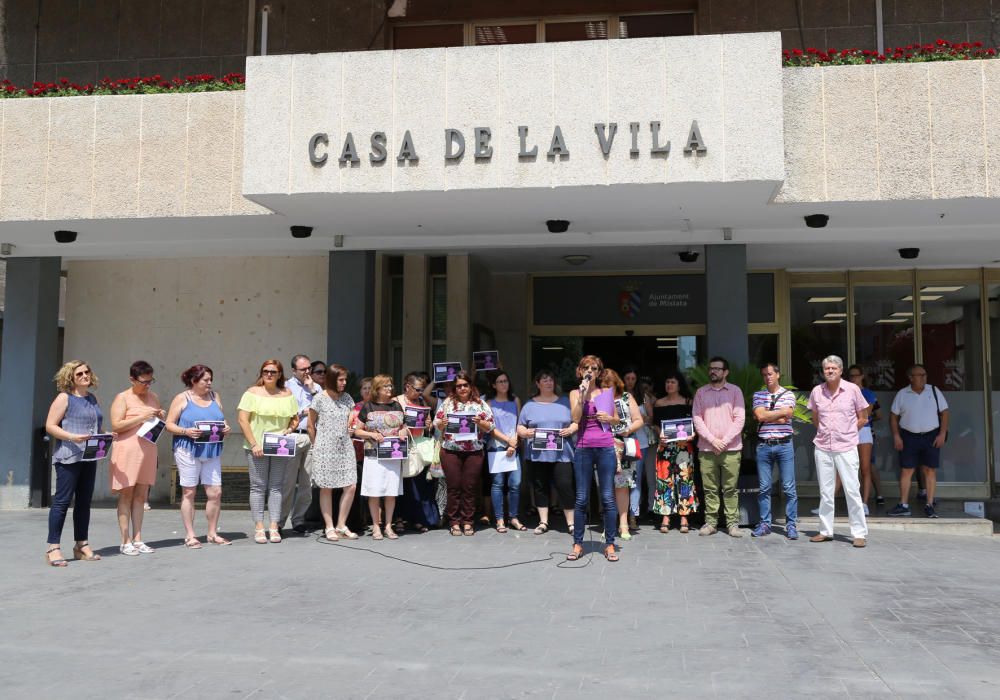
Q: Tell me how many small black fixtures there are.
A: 6